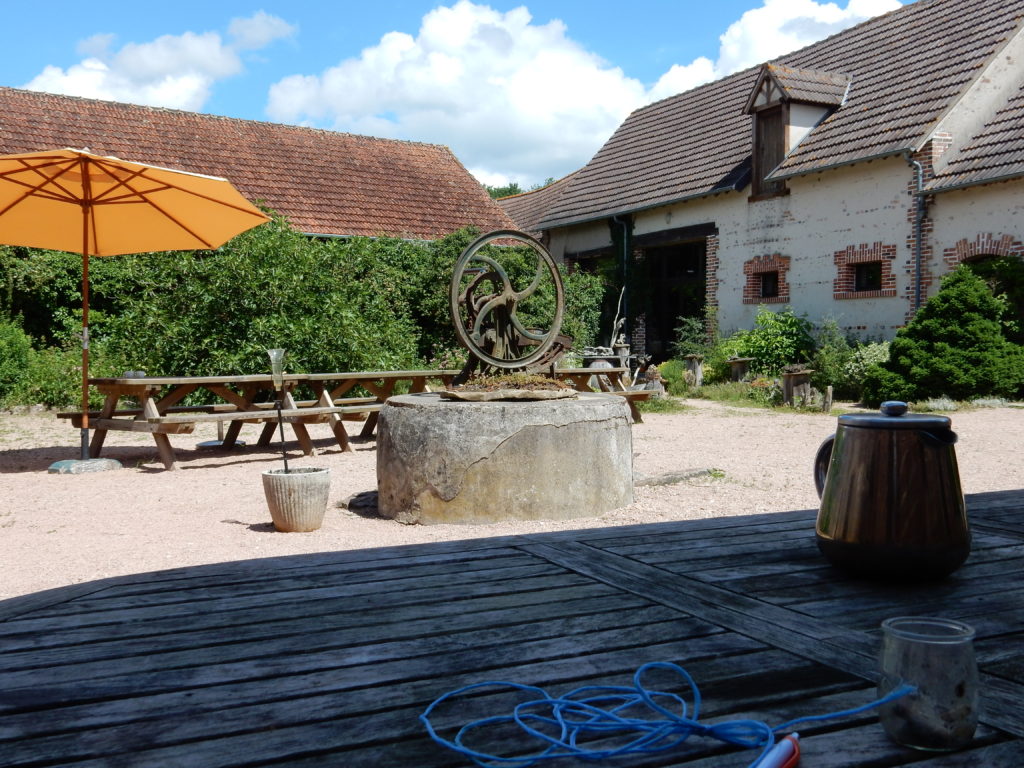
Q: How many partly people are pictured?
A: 0